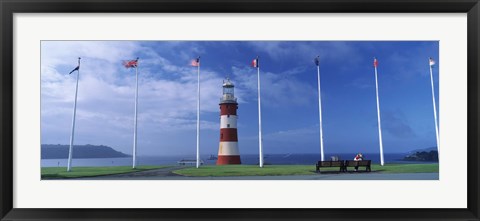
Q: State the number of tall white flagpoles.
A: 7